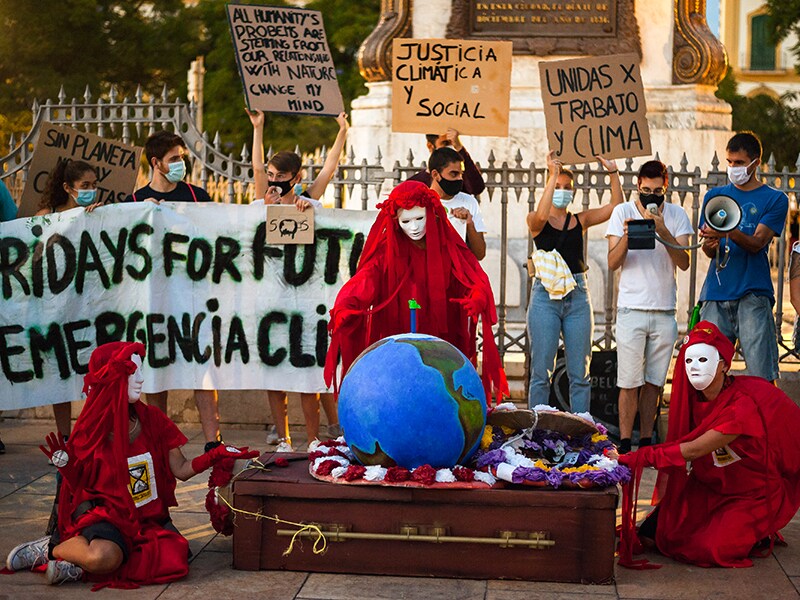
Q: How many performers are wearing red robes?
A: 3